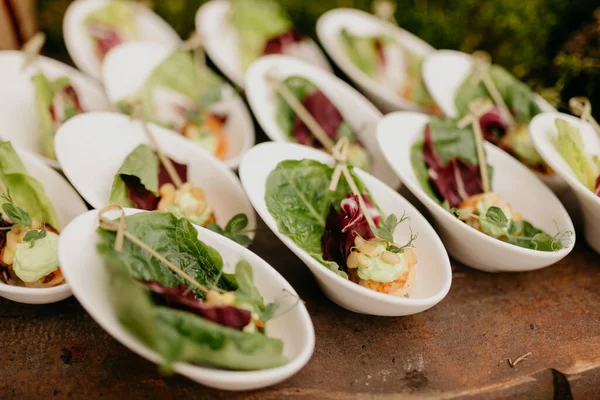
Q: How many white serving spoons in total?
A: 13